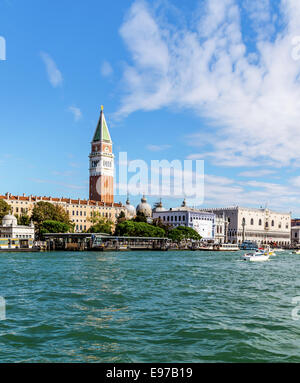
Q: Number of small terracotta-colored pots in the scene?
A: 0